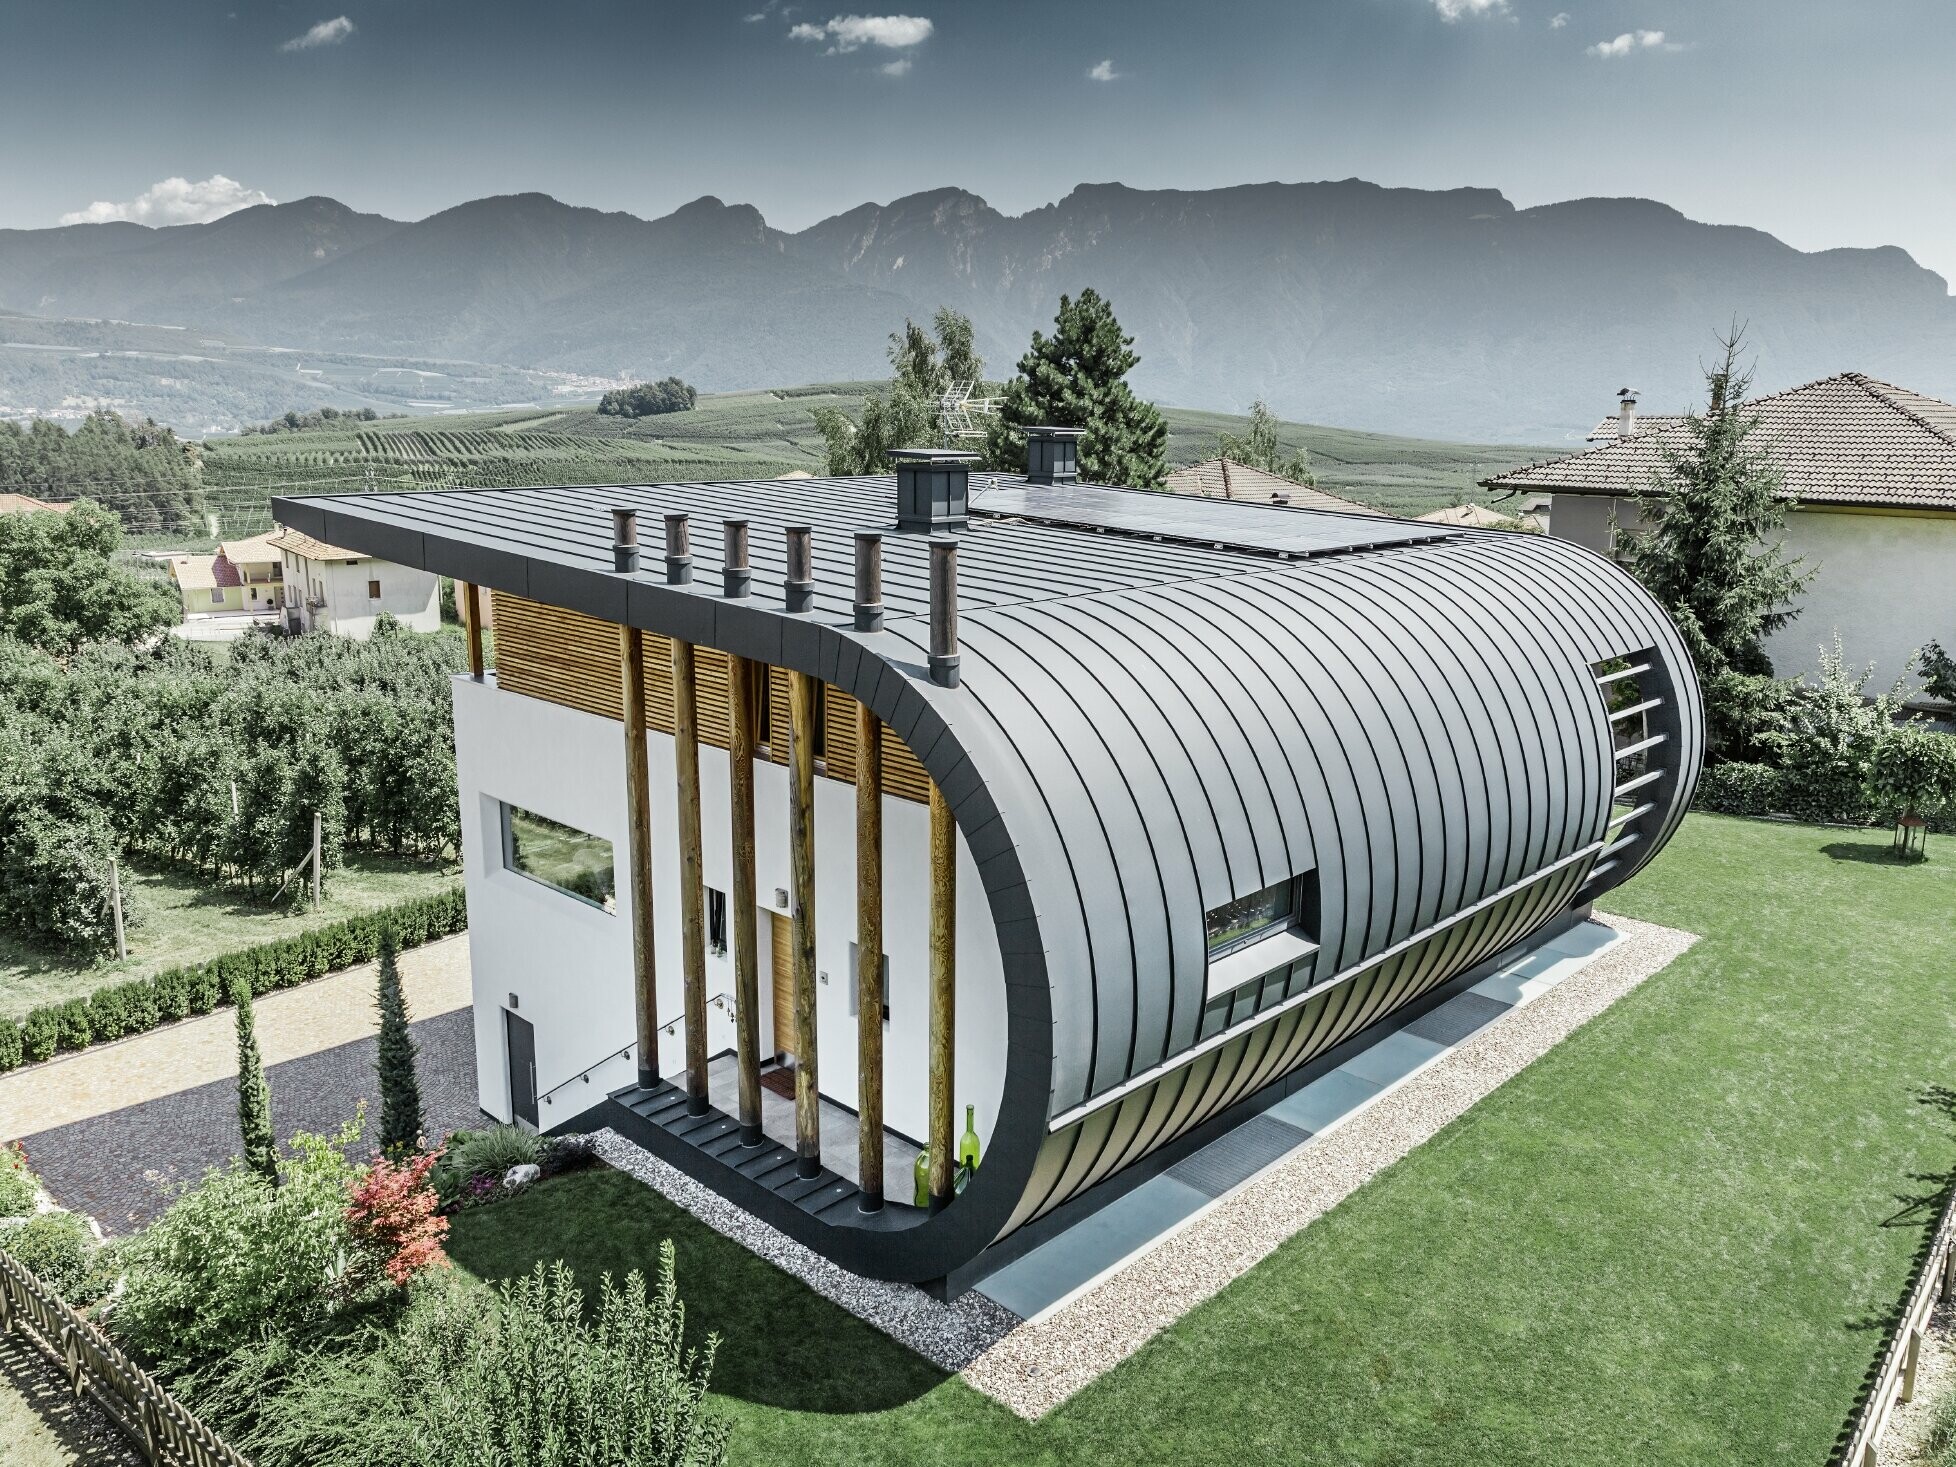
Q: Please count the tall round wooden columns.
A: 6